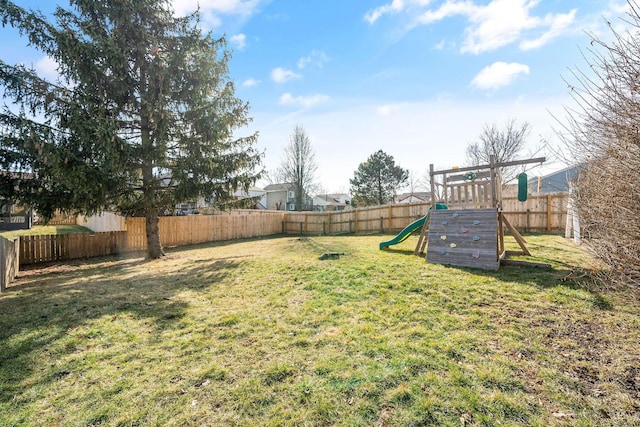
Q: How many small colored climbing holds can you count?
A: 9